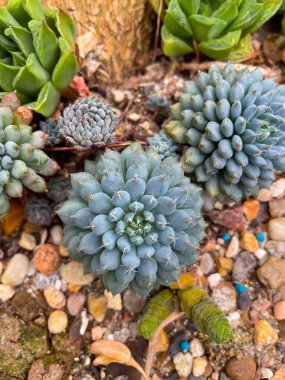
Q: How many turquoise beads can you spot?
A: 4